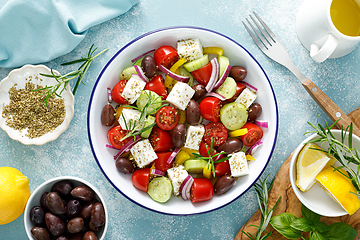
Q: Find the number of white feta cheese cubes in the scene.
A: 9